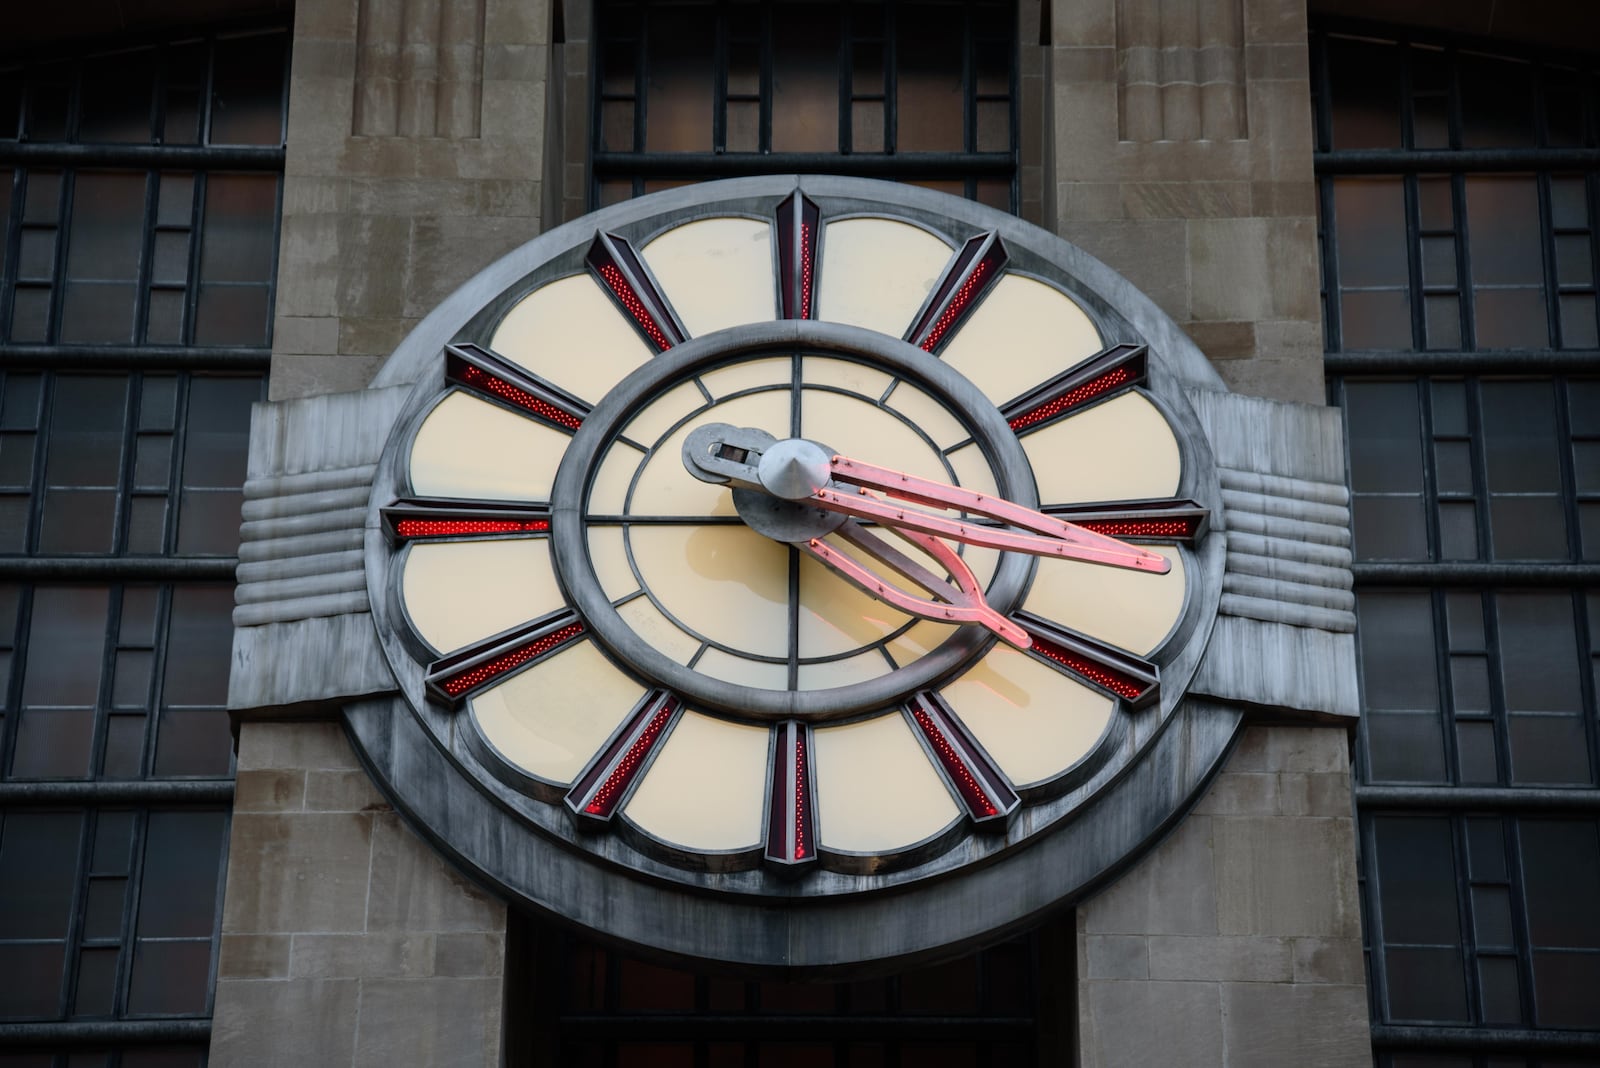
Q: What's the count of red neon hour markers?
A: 12